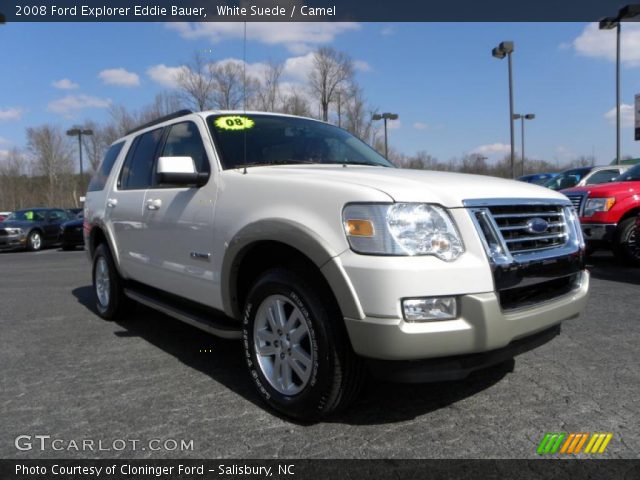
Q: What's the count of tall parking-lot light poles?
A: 5